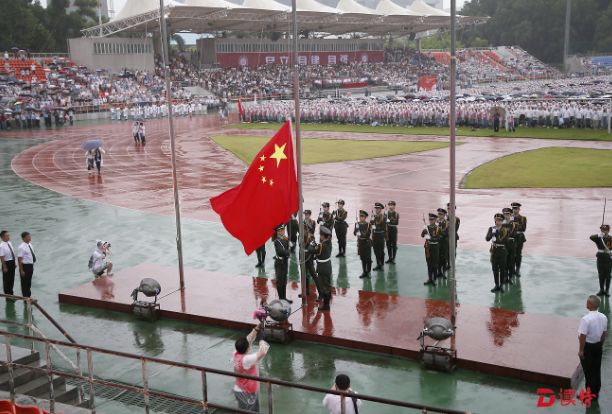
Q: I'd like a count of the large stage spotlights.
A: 3